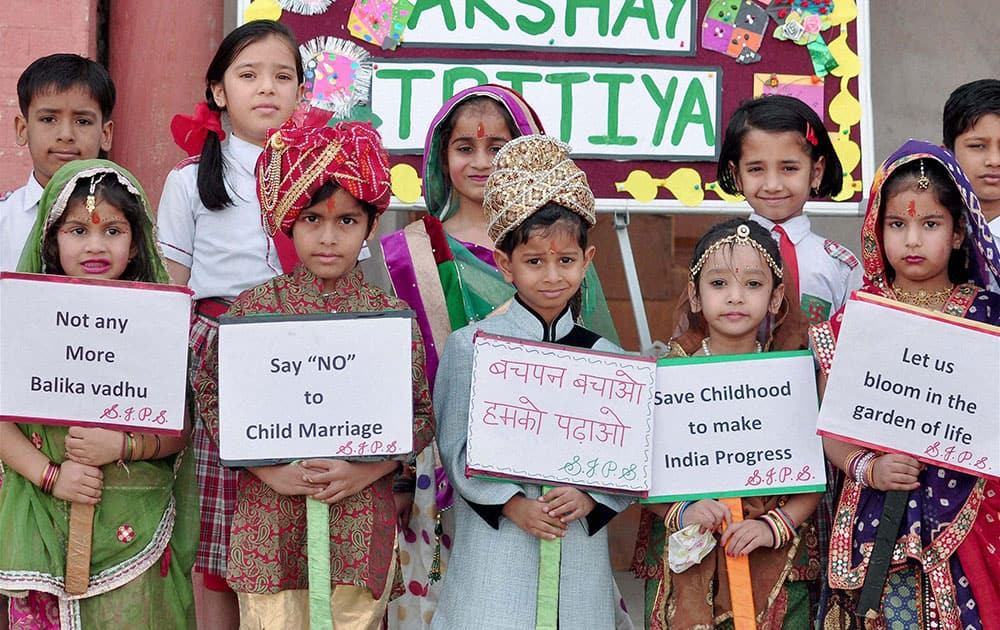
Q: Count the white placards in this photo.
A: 5